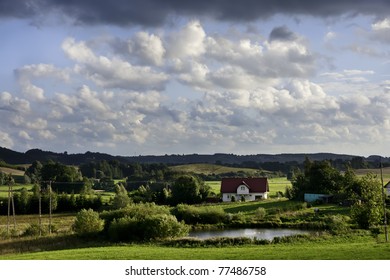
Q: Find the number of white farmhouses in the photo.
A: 1